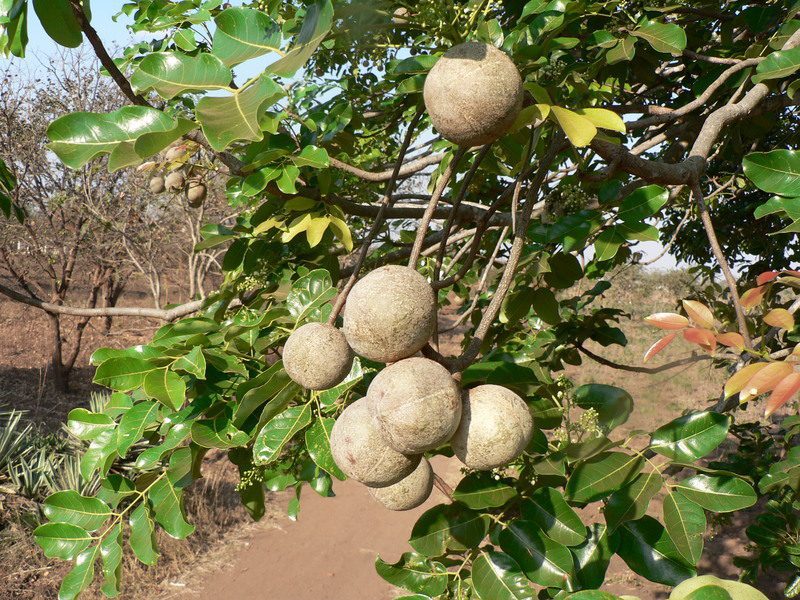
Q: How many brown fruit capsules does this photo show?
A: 10